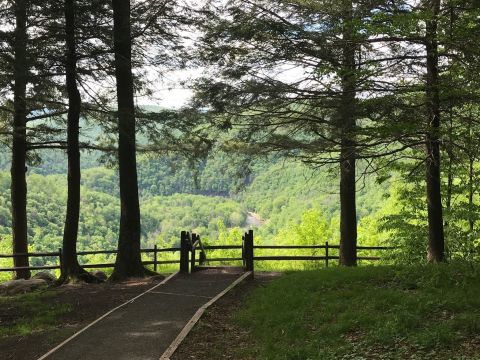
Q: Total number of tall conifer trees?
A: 5